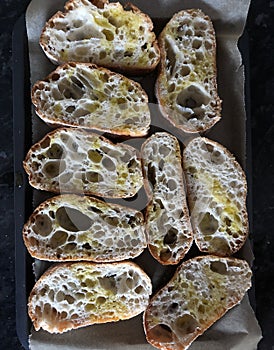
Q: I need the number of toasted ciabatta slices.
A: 9